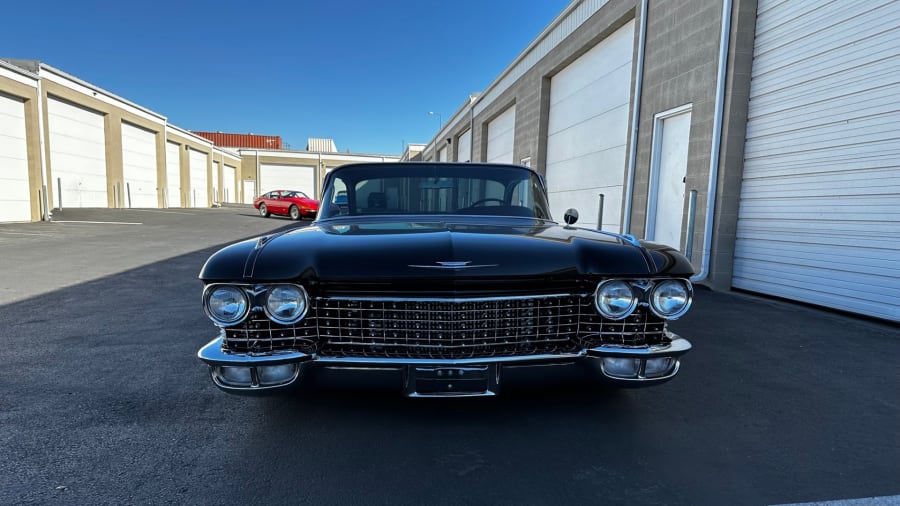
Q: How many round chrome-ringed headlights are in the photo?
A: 4